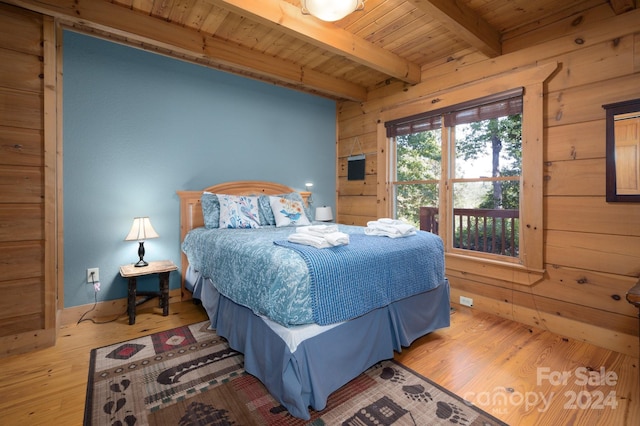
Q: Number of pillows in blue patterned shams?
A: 2